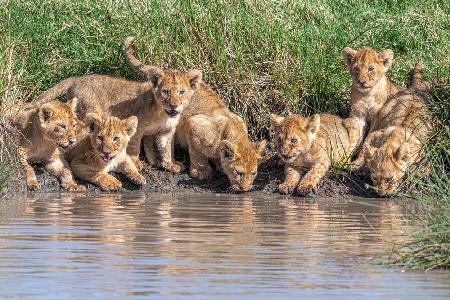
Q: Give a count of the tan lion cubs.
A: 7